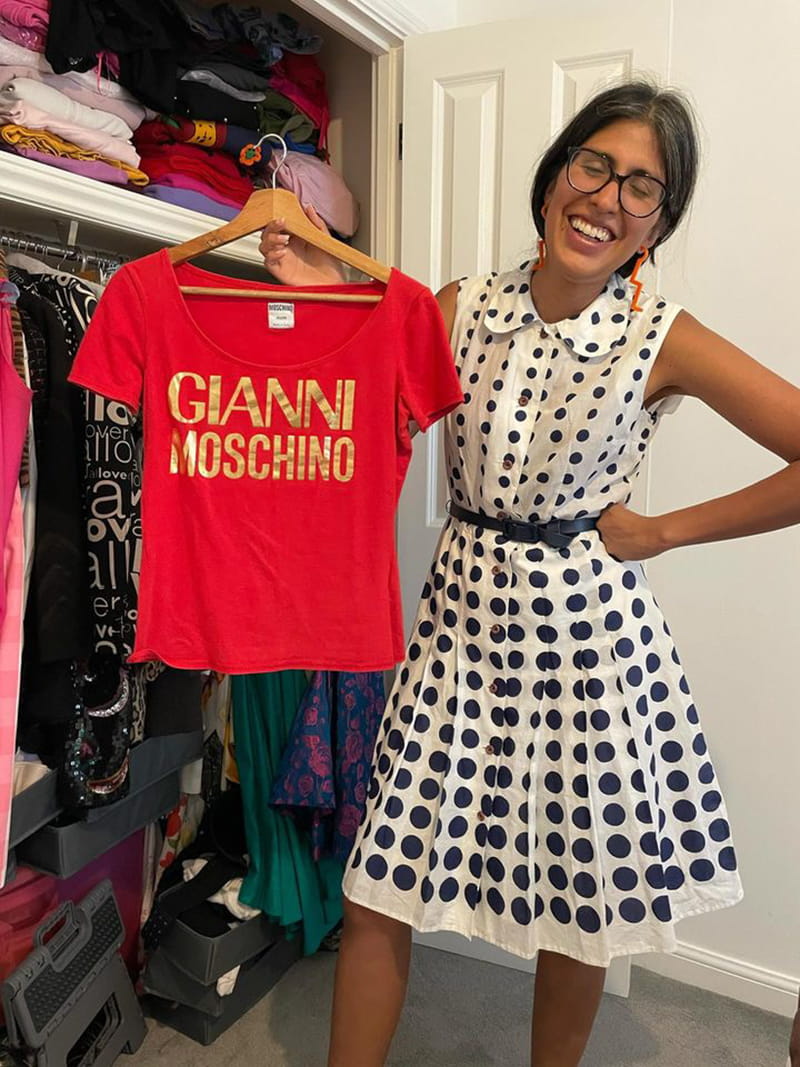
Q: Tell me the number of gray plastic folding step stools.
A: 1